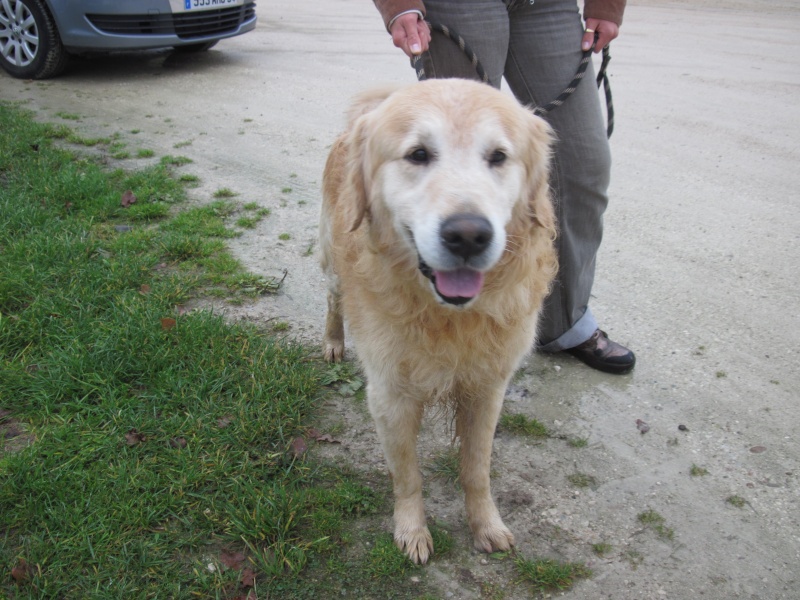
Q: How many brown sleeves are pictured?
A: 2